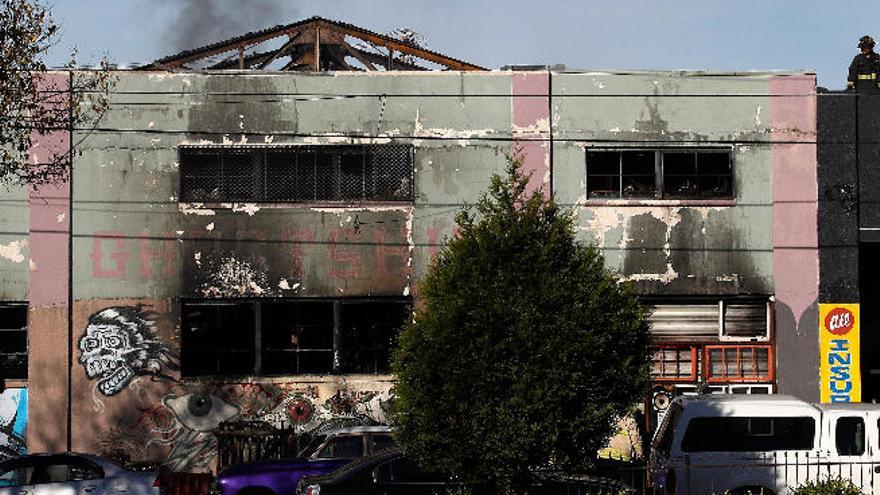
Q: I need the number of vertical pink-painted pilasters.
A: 3